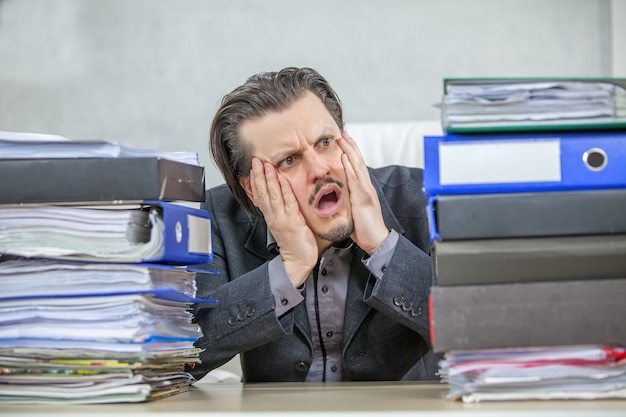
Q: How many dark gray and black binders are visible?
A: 4